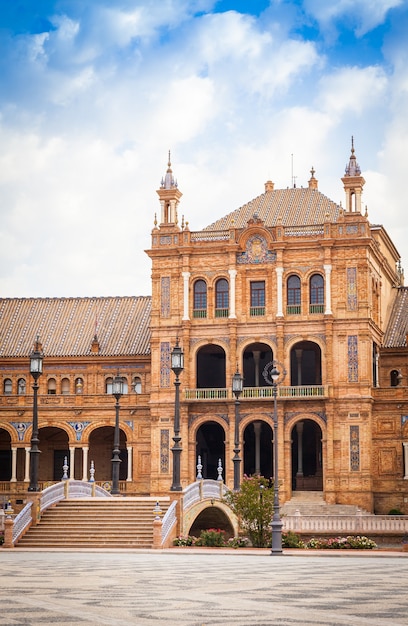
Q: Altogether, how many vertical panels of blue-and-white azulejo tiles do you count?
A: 6